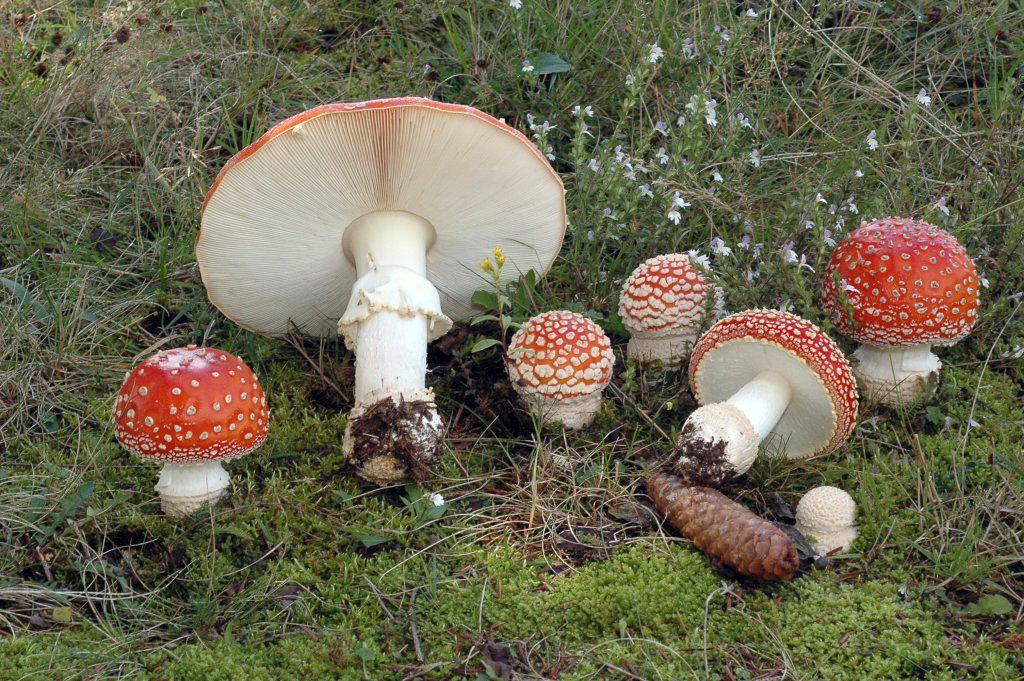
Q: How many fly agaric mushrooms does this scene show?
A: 7